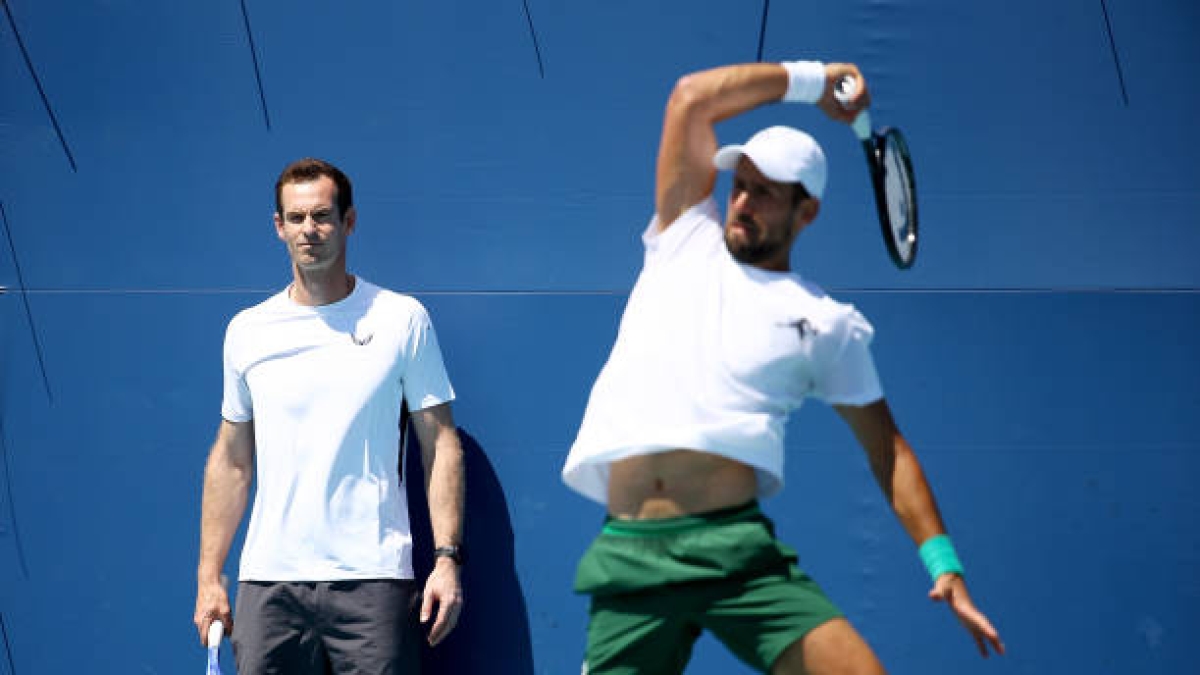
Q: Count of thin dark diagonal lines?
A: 8